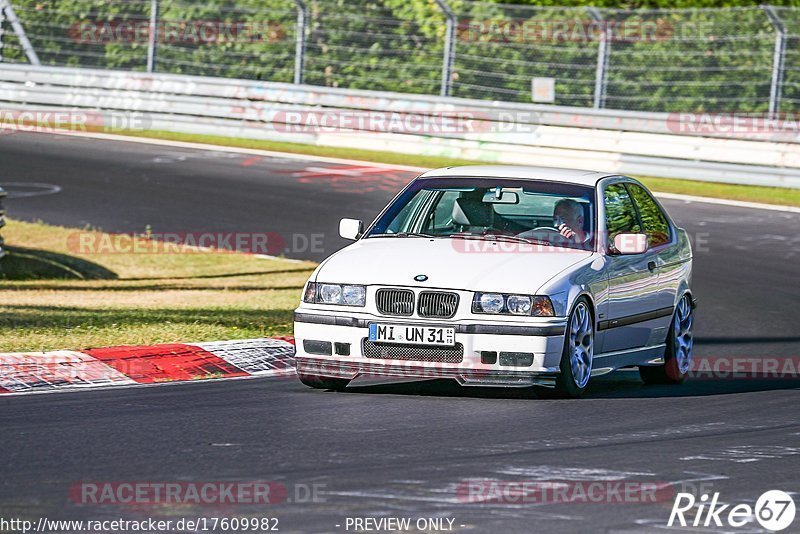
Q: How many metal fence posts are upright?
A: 5